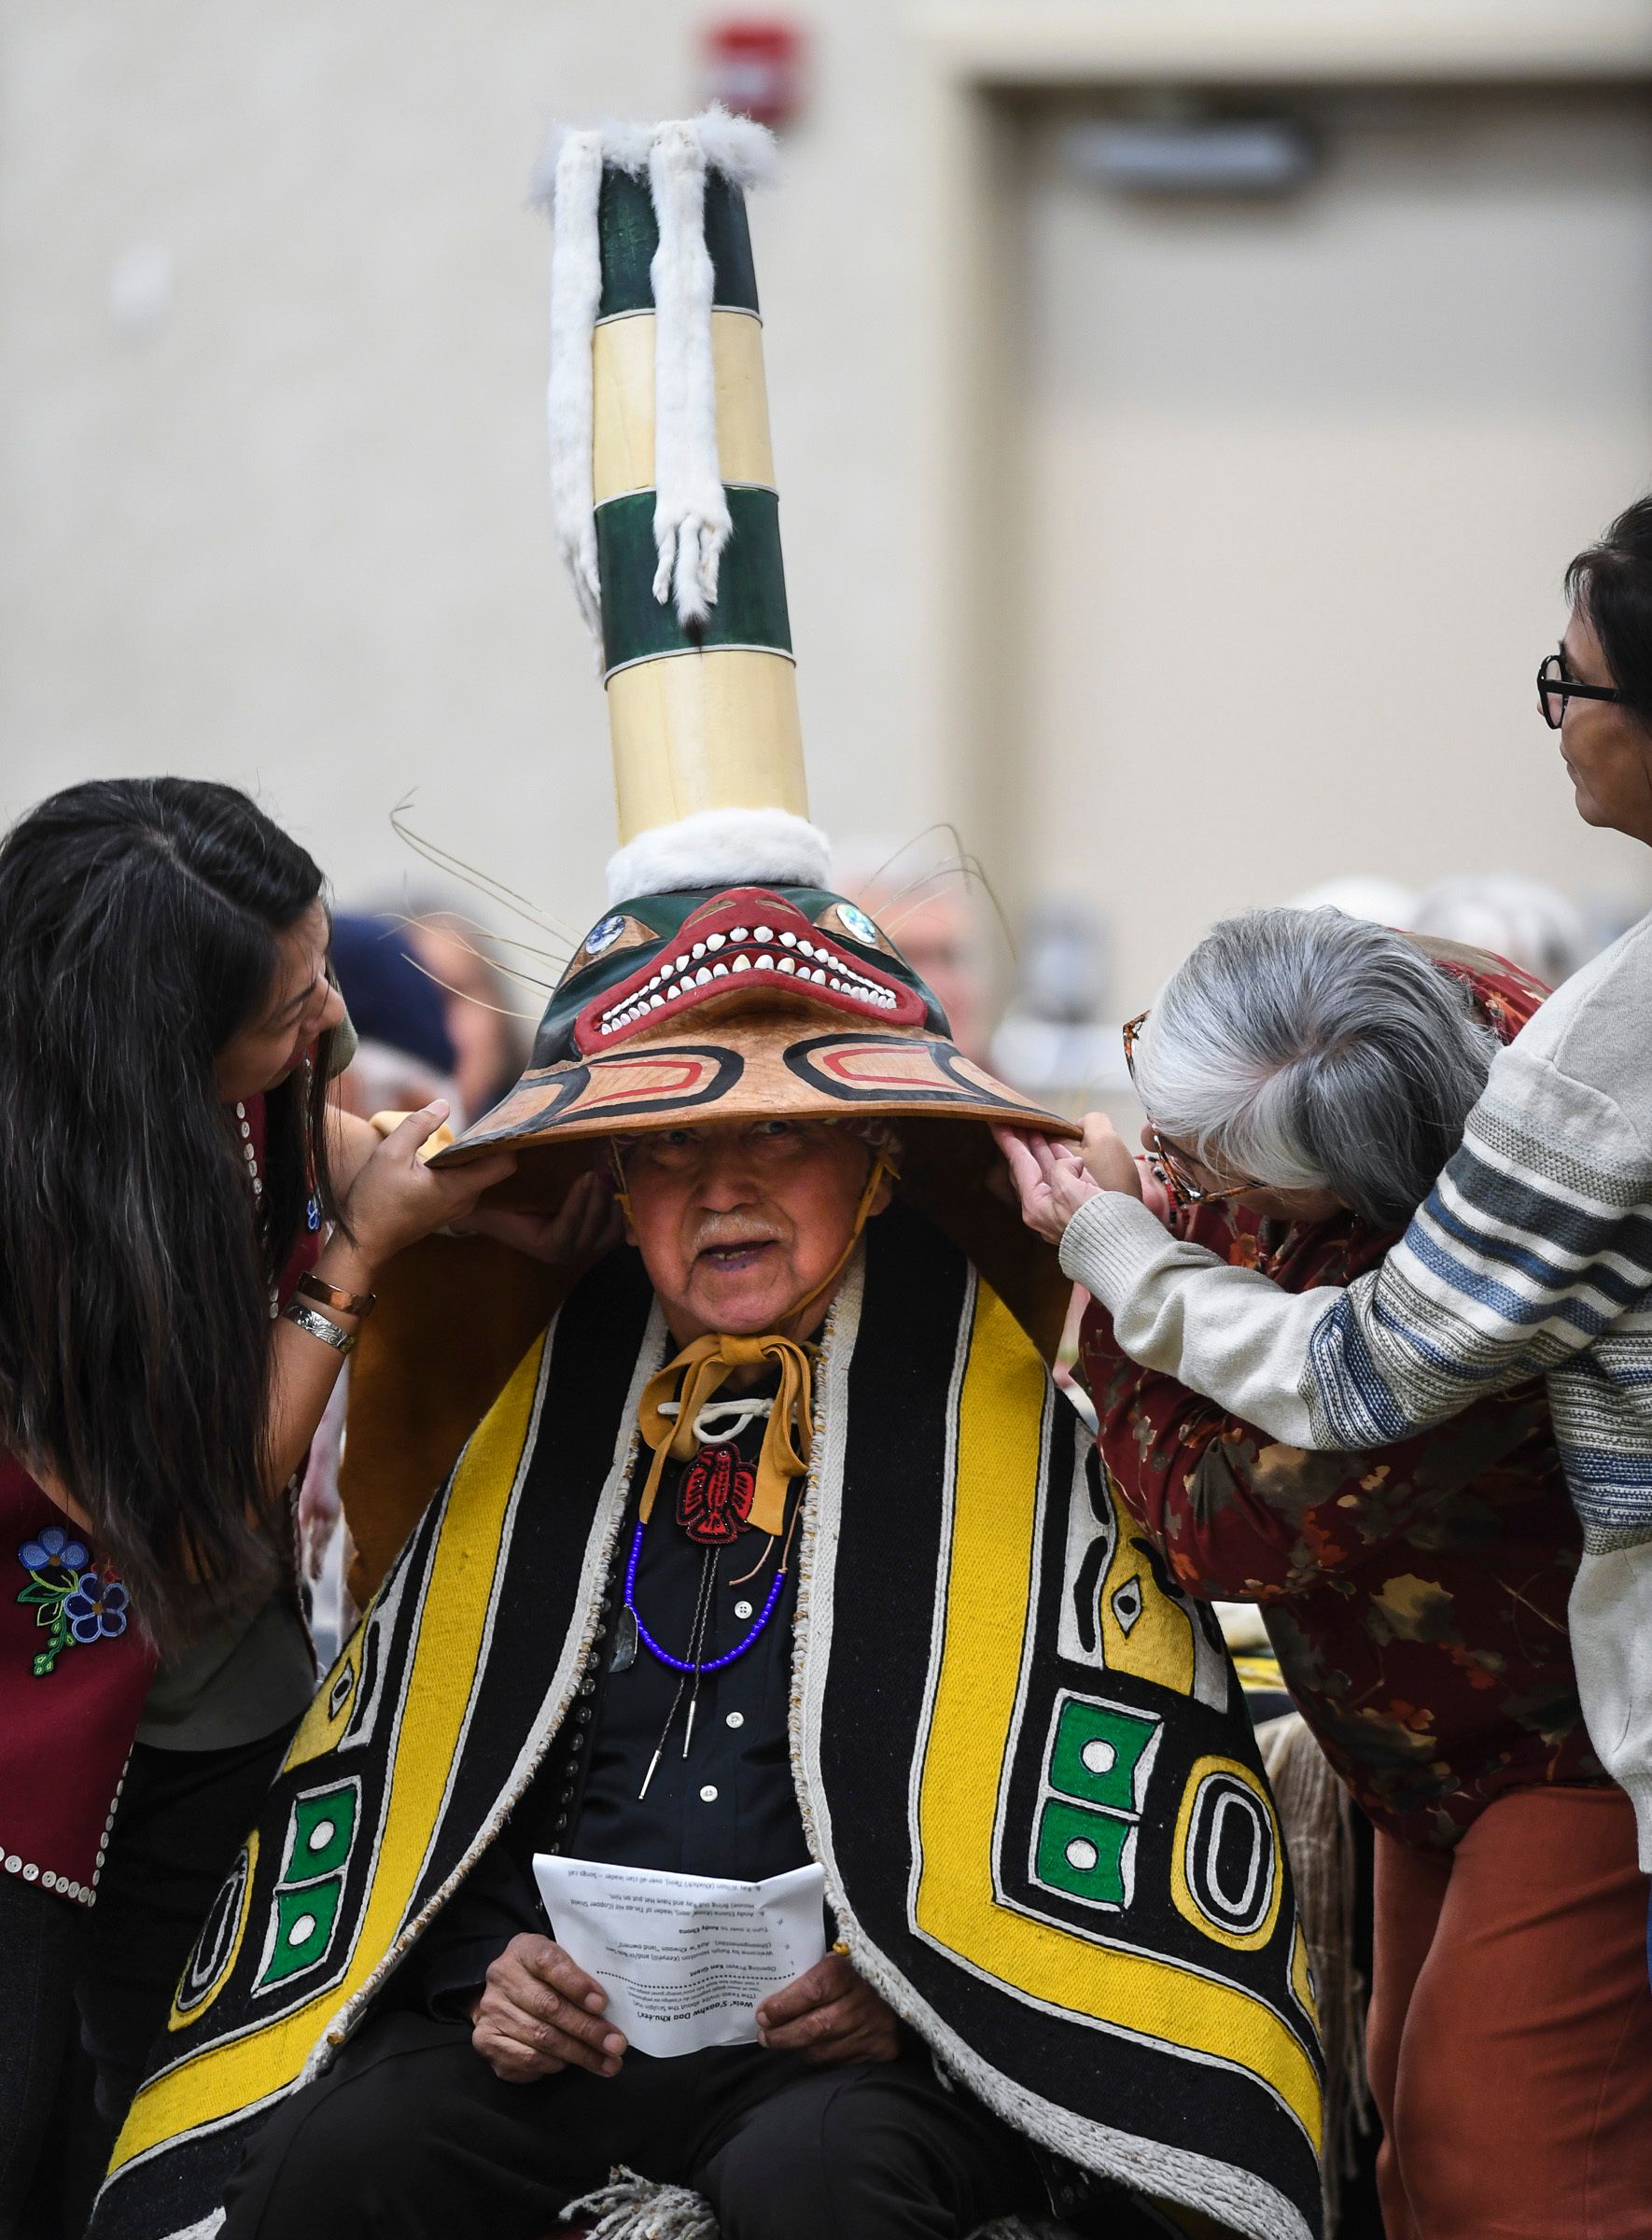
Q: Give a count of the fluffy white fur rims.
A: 2